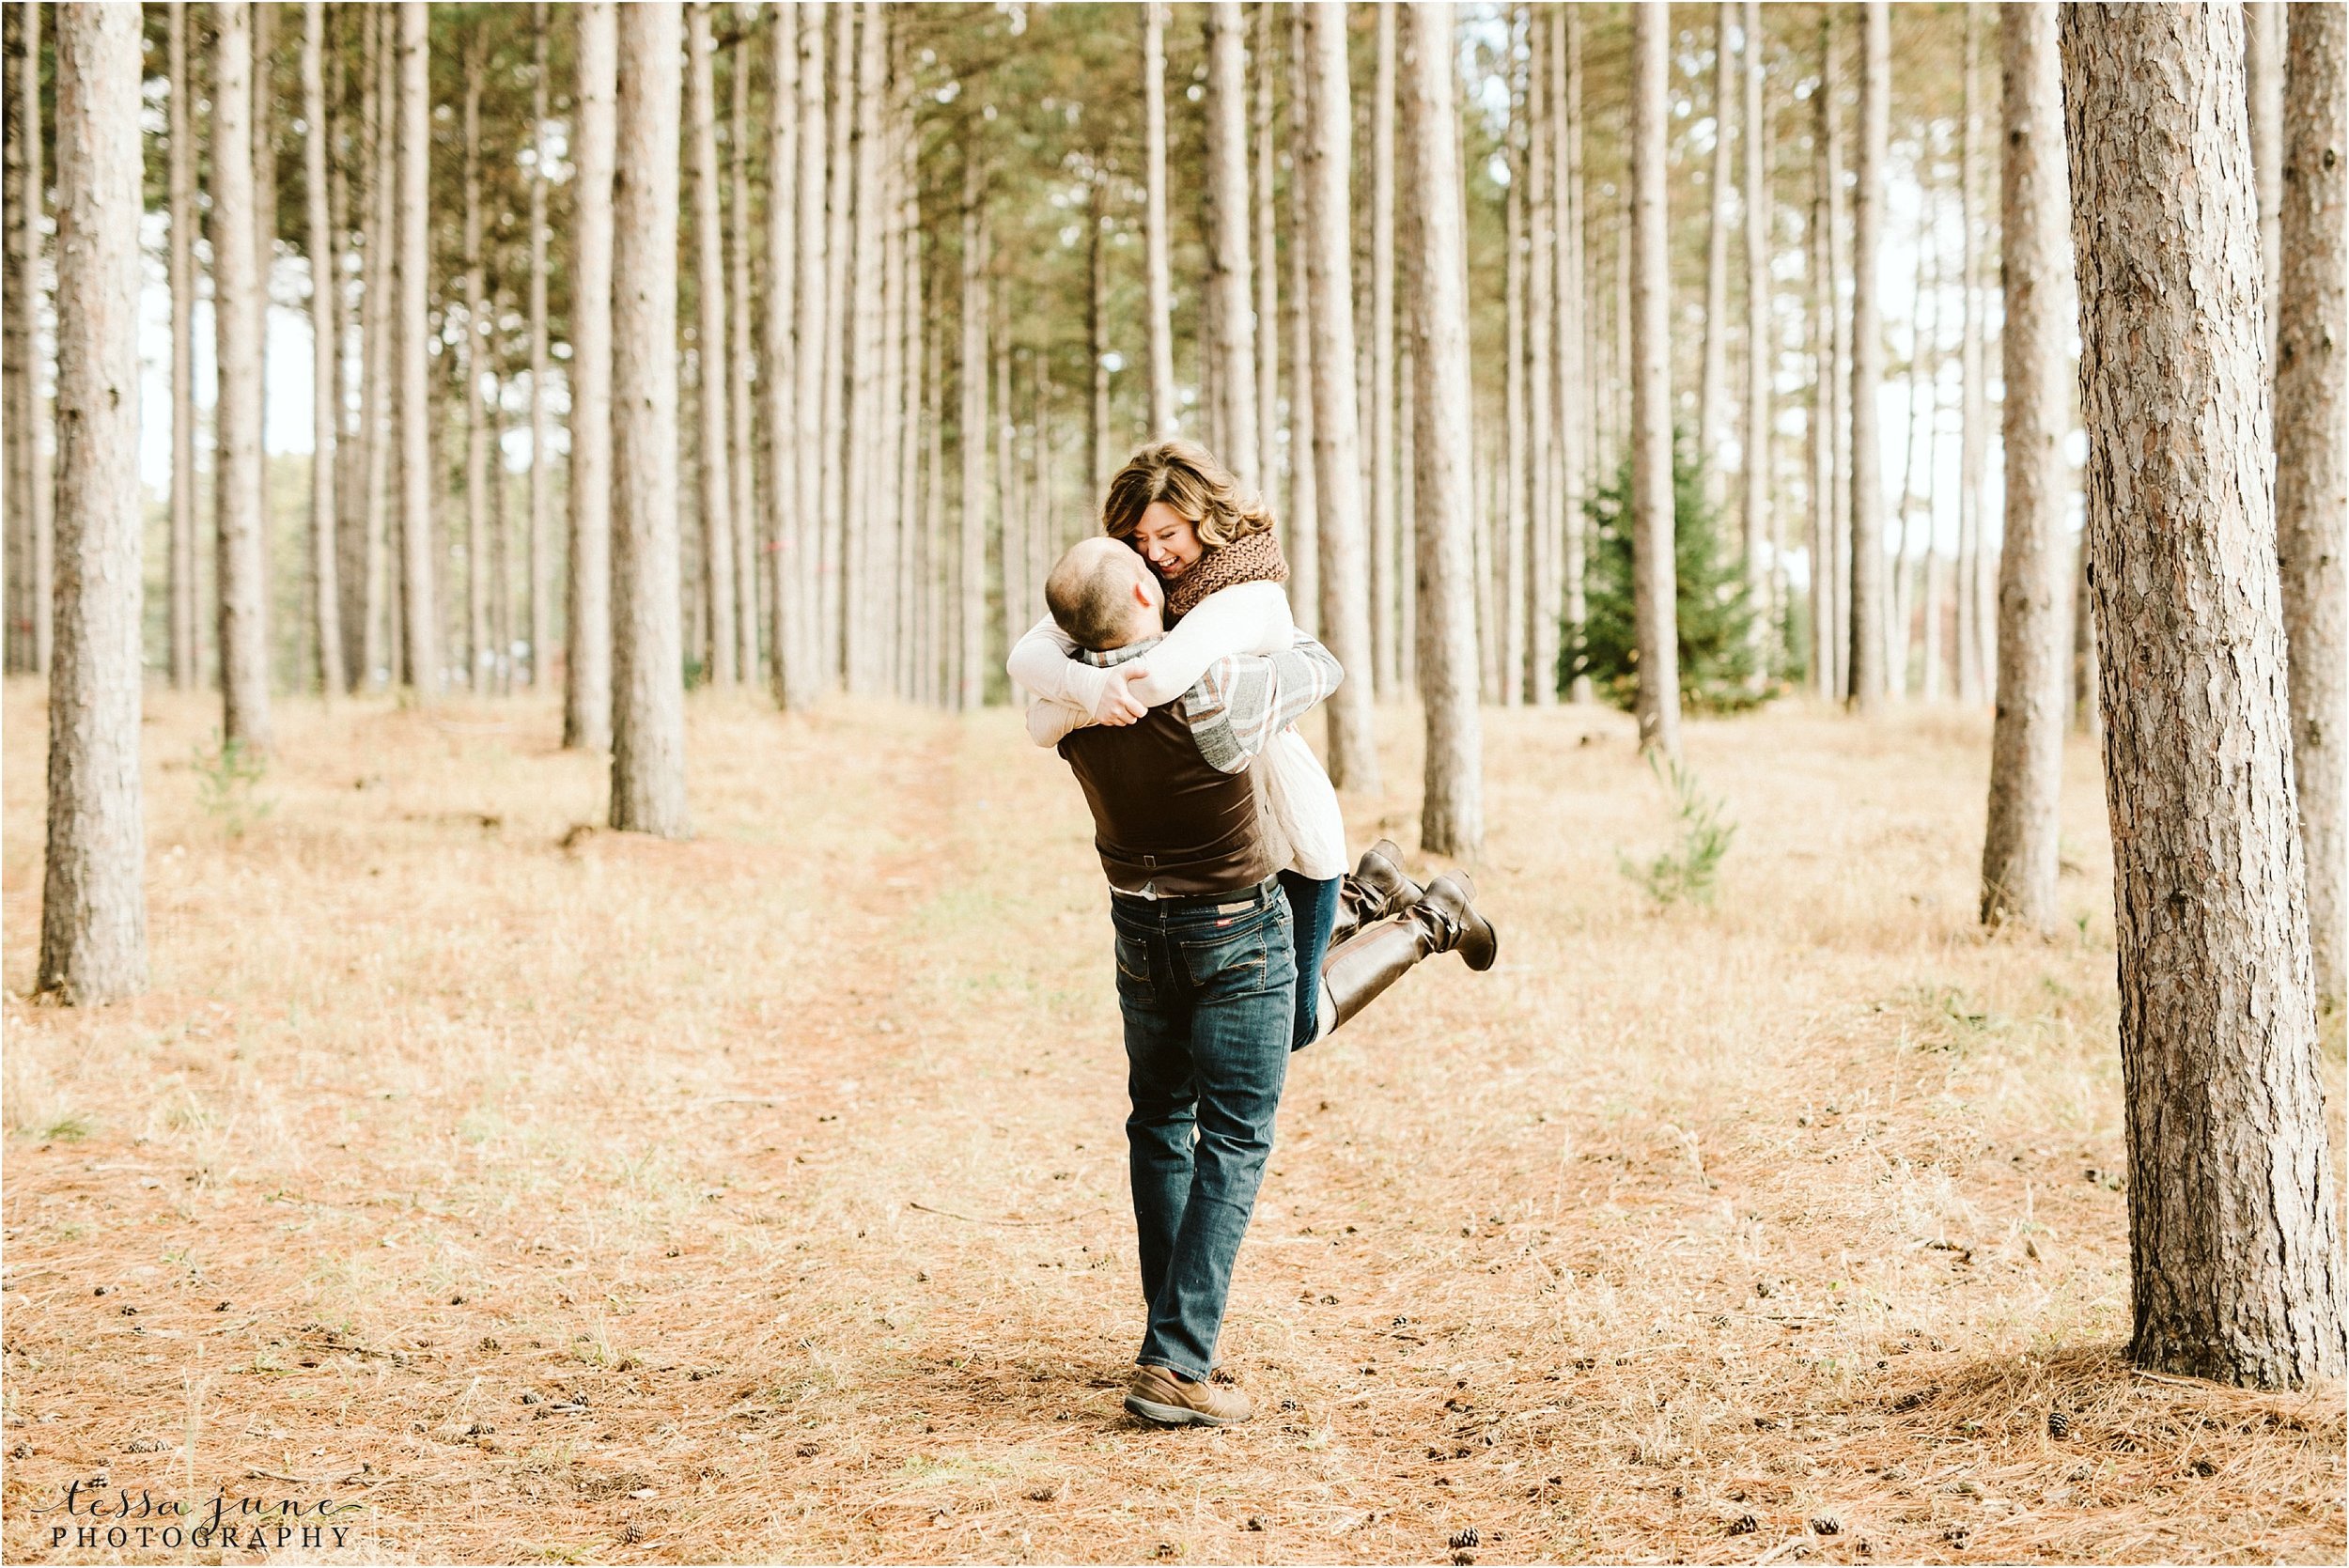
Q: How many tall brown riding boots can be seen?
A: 2